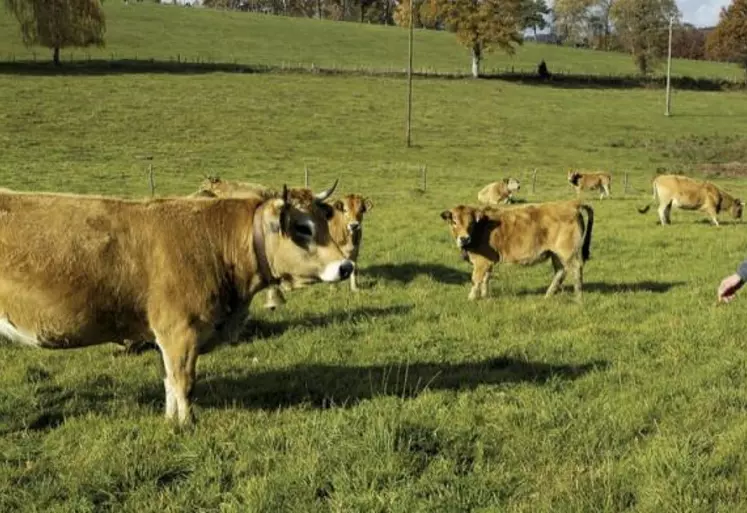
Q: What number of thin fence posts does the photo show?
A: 5